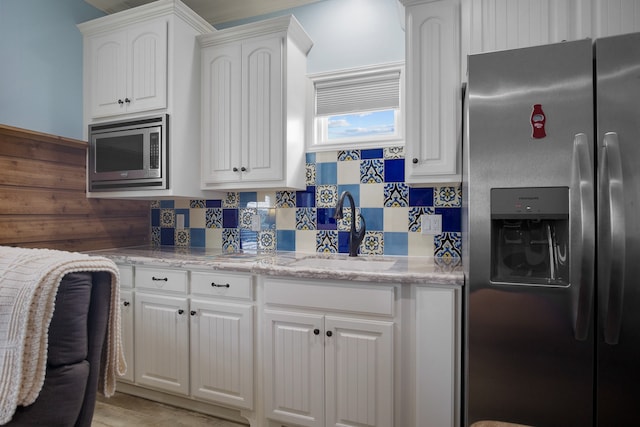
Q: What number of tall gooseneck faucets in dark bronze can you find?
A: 1